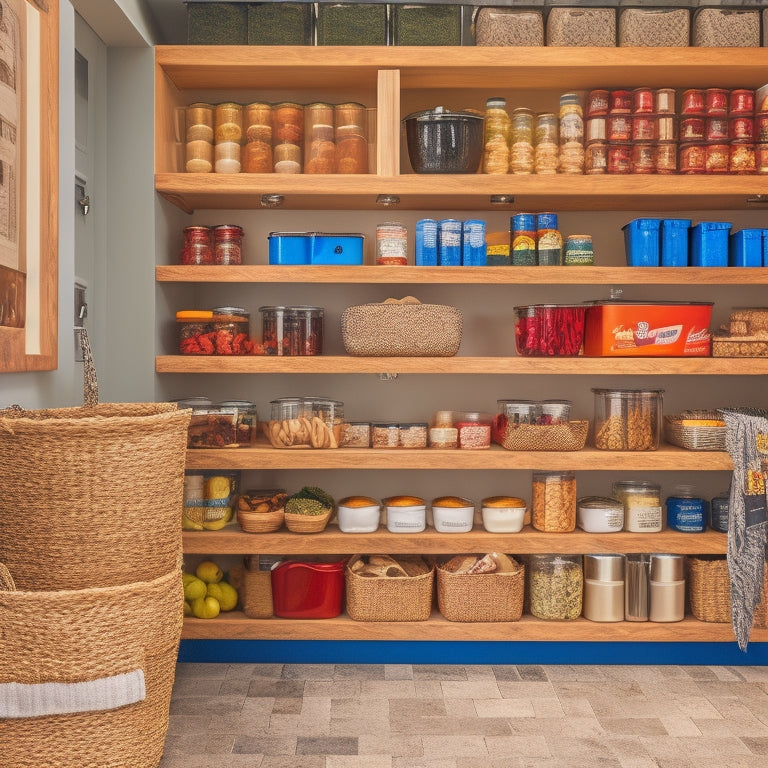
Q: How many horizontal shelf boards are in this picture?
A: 7